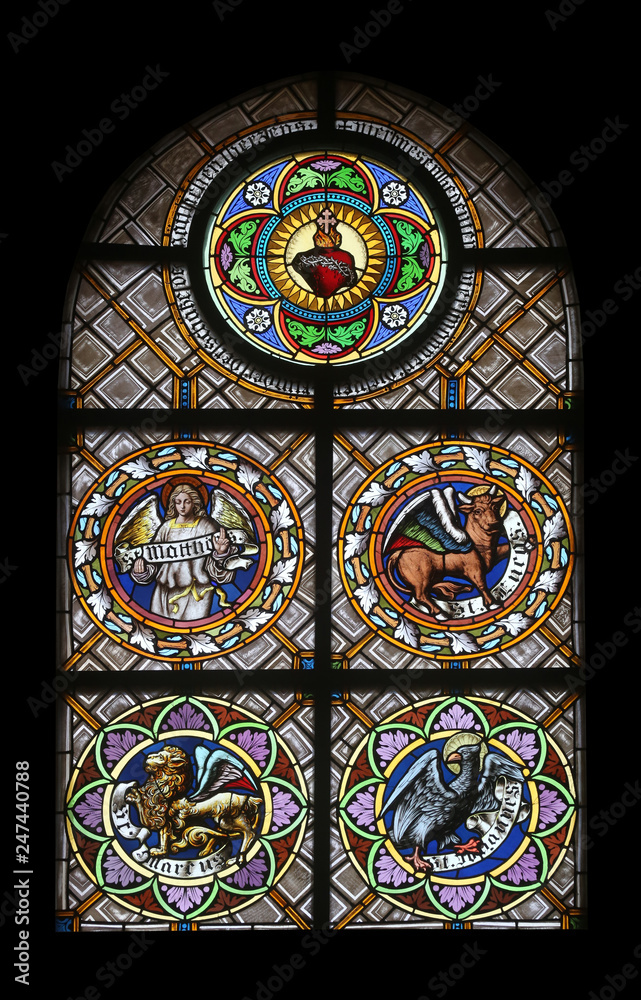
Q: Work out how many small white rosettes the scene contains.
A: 4